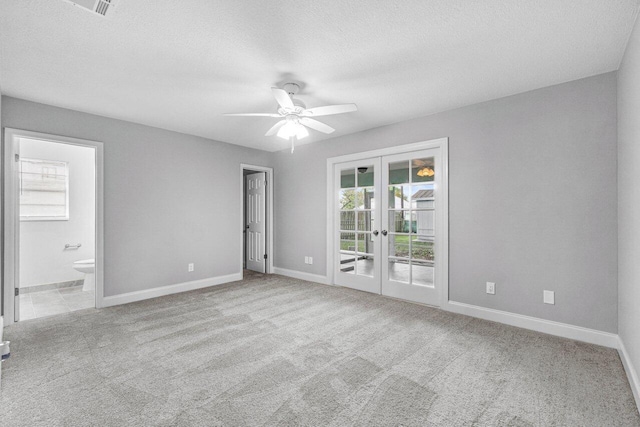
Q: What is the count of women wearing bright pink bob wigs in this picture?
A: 0